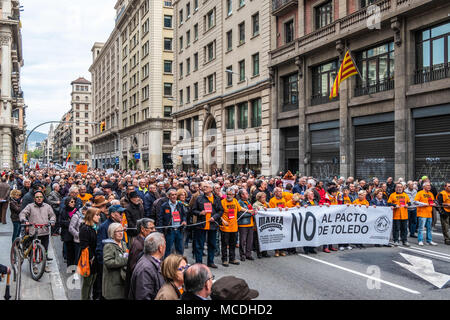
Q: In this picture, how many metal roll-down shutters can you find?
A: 3